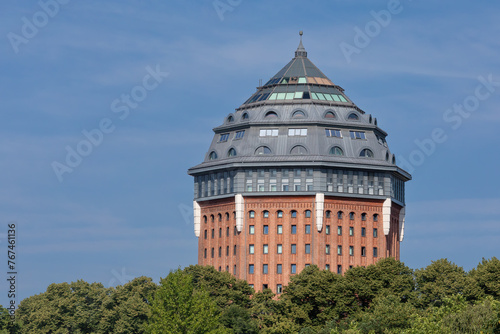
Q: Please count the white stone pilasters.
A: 5